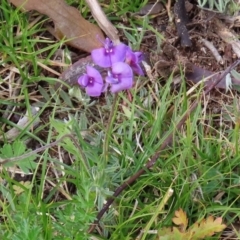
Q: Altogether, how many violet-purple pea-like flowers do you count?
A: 4